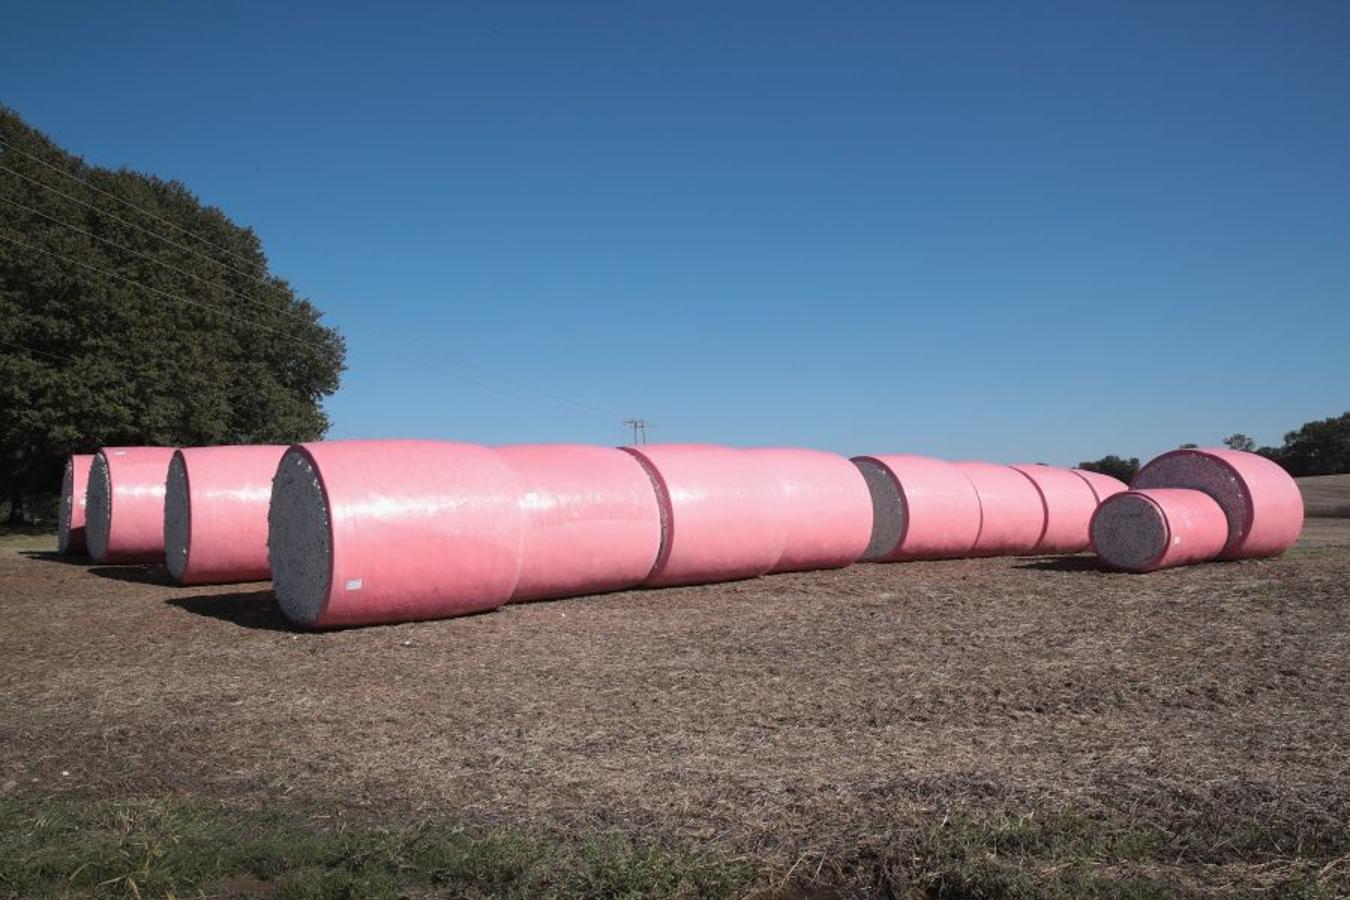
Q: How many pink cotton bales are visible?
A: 13